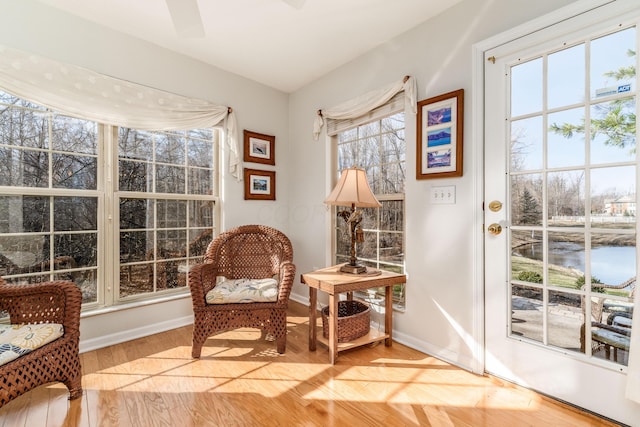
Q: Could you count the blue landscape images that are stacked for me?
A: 3